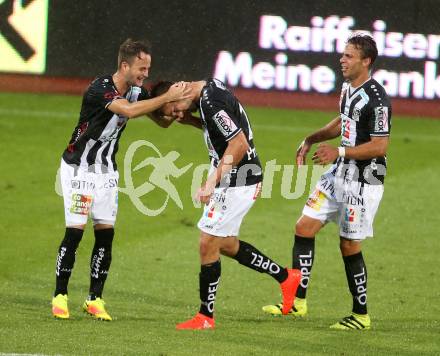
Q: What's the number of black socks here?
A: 6